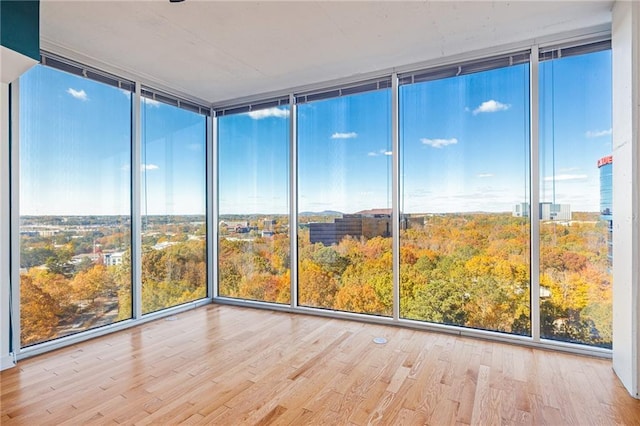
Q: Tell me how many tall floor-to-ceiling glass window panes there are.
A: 6